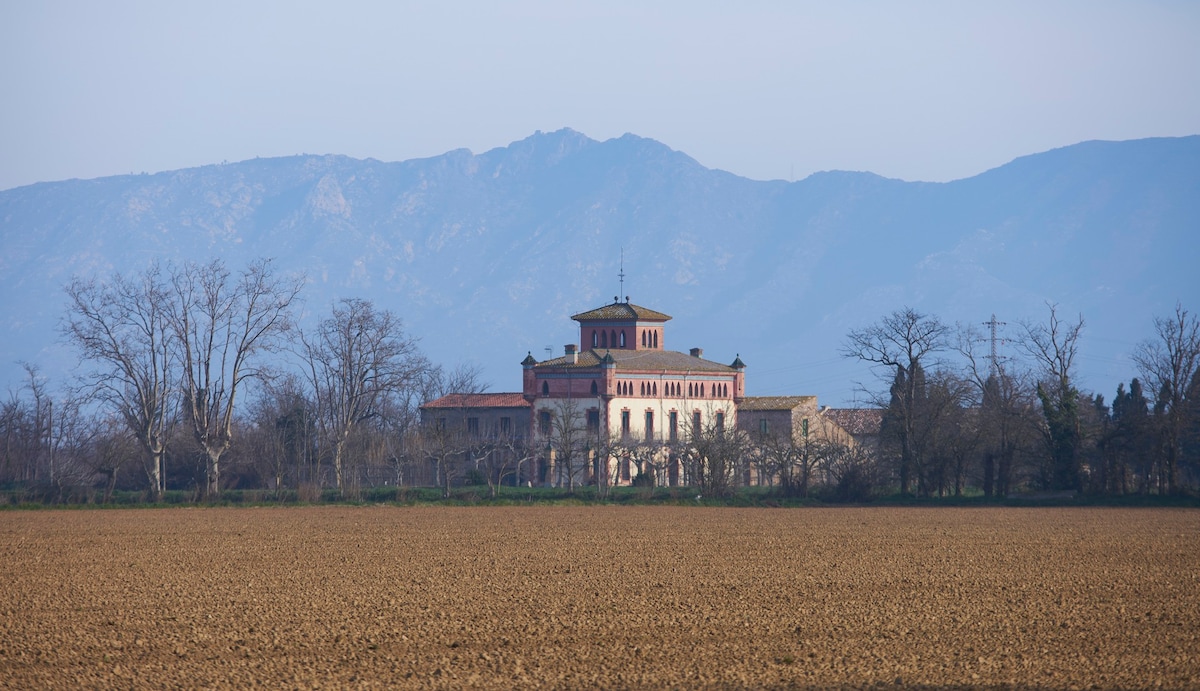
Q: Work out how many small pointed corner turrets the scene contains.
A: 3